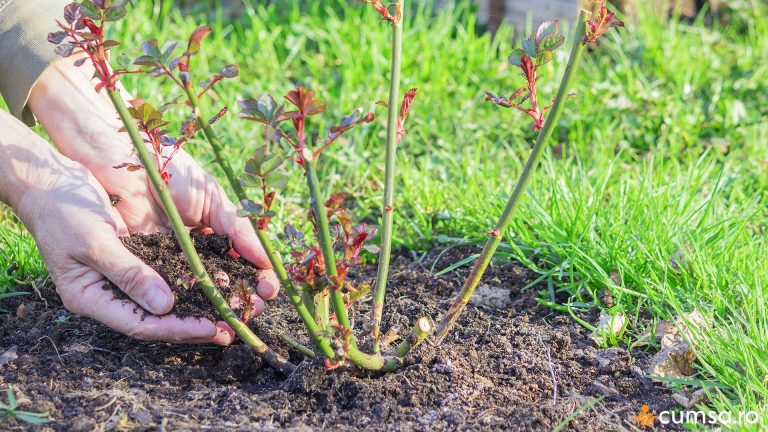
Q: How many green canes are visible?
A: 5